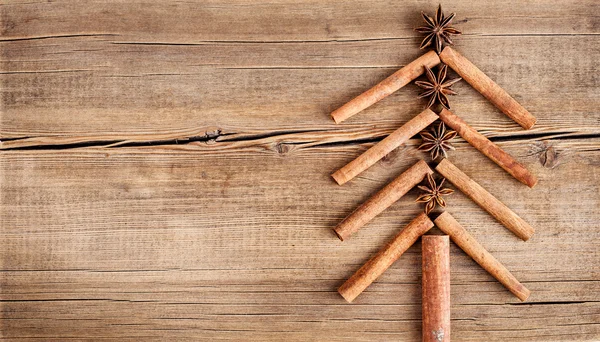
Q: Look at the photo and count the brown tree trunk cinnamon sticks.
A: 1